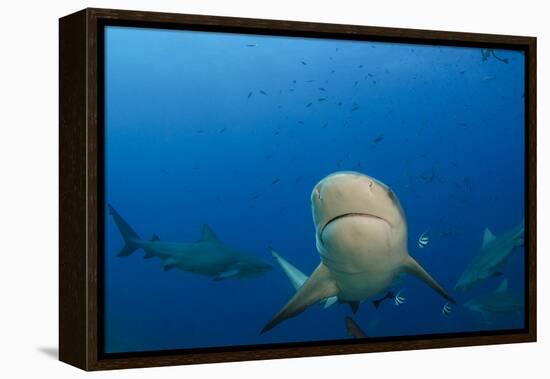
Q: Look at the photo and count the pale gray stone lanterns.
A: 0